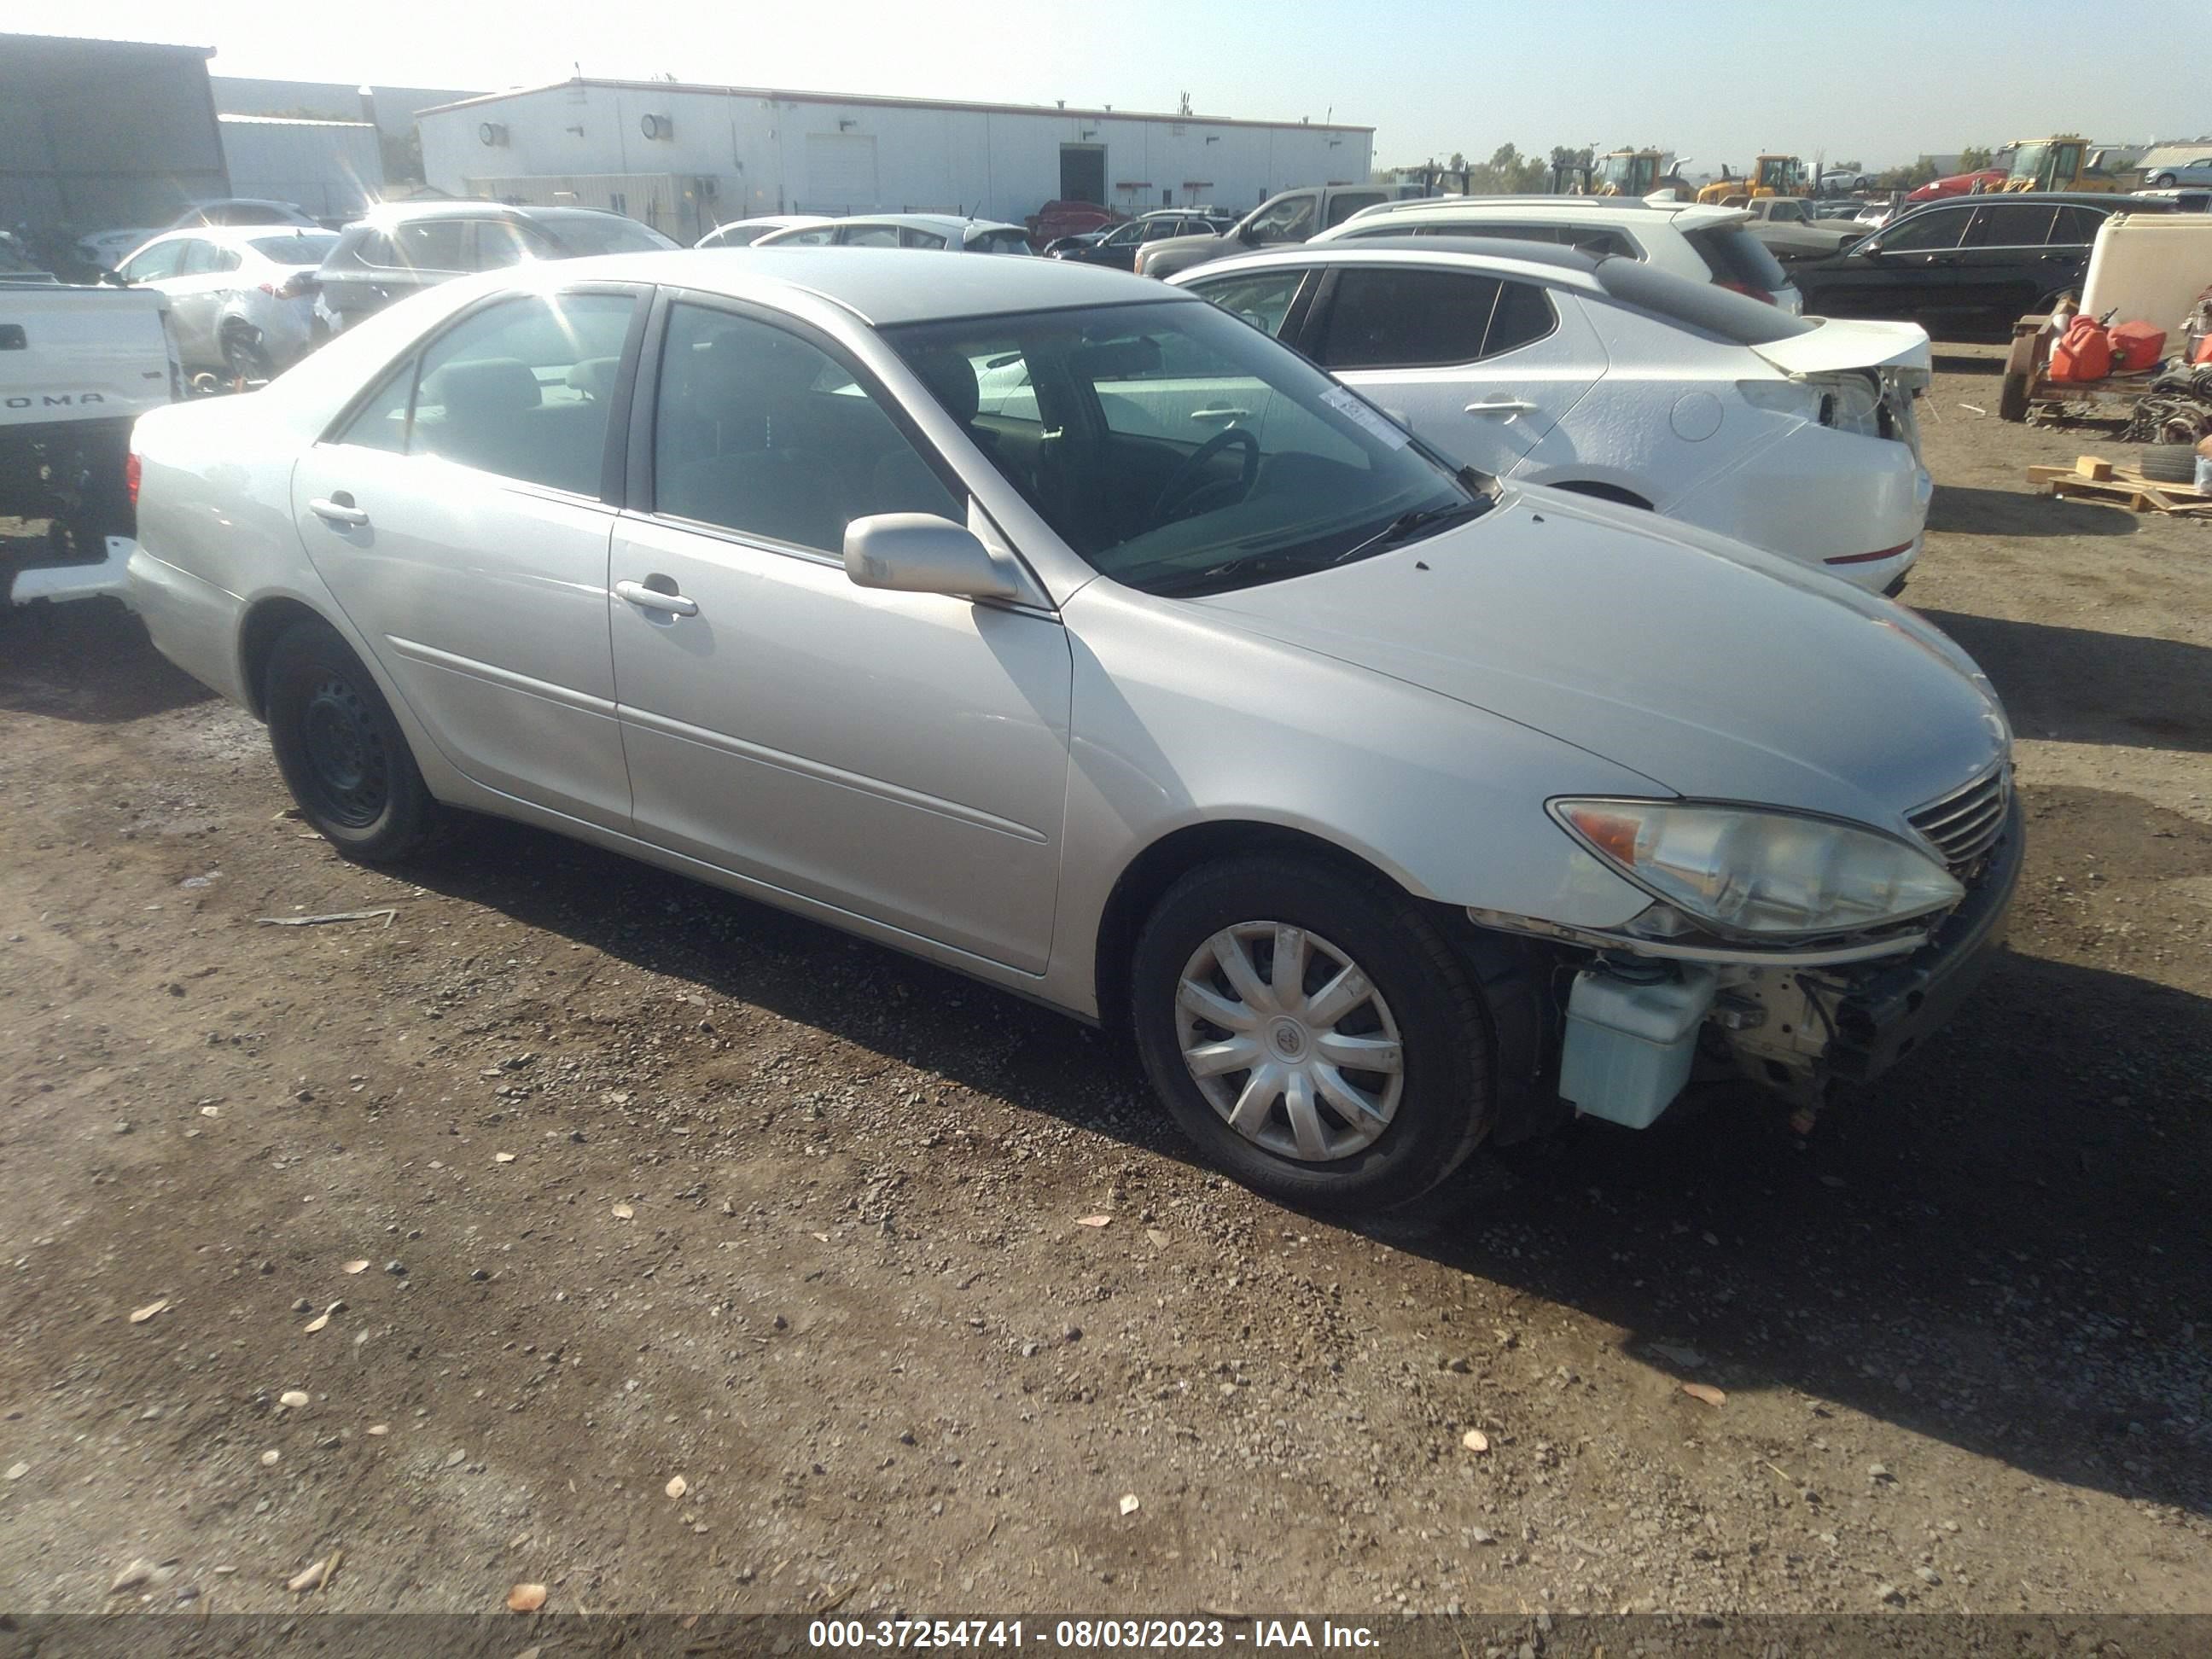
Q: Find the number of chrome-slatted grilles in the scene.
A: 1